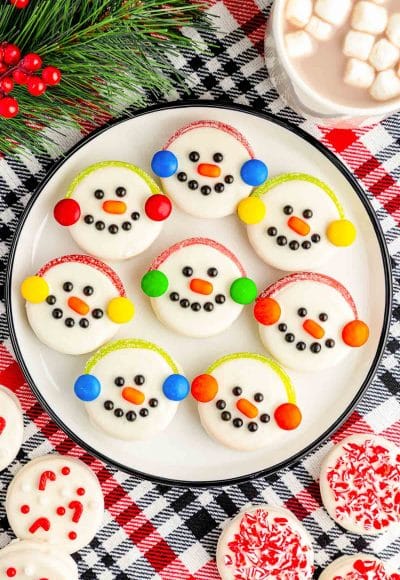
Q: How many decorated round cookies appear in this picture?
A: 14